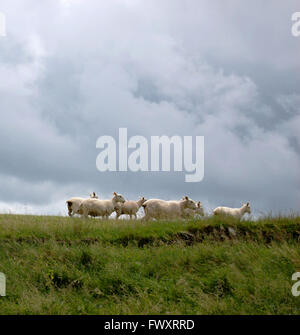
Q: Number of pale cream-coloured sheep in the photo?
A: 6